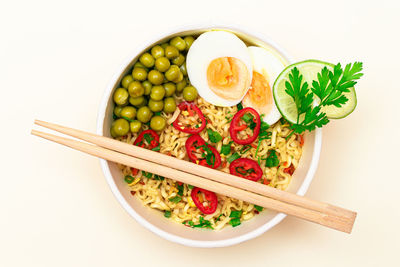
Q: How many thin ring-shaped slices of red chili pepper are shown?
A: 6